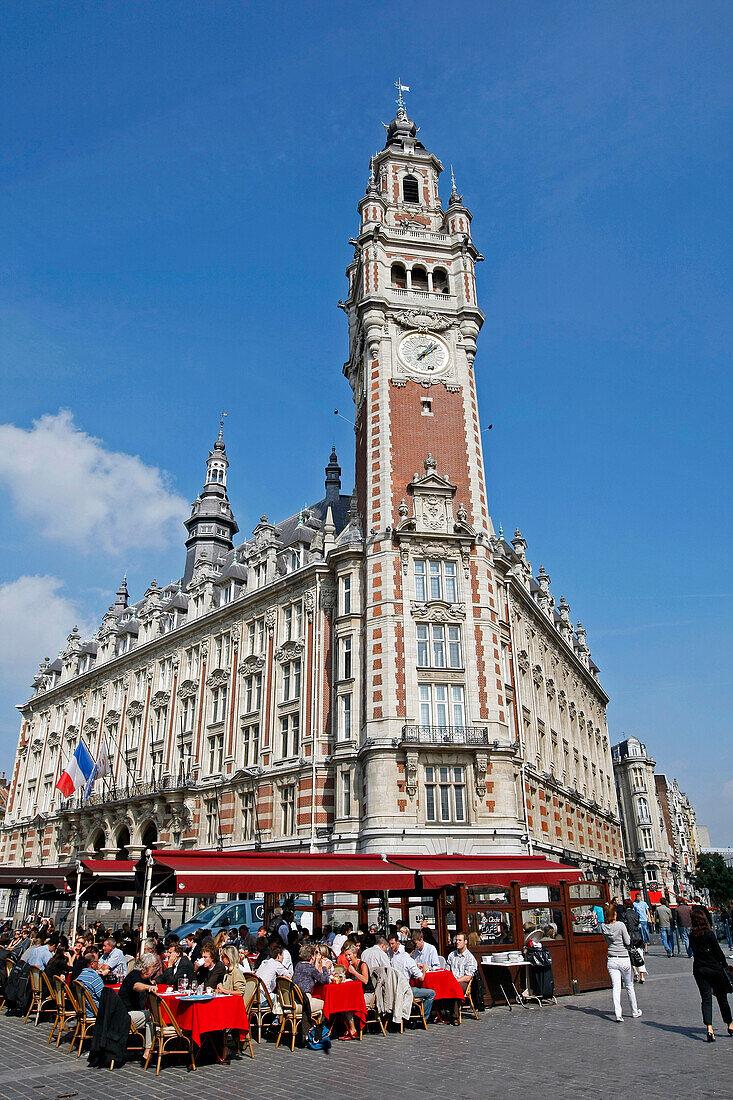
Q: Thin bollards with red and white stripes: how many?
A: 0